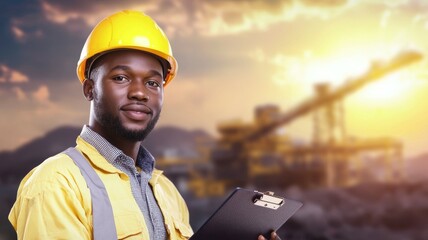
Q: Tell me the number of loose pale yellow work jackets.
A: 1